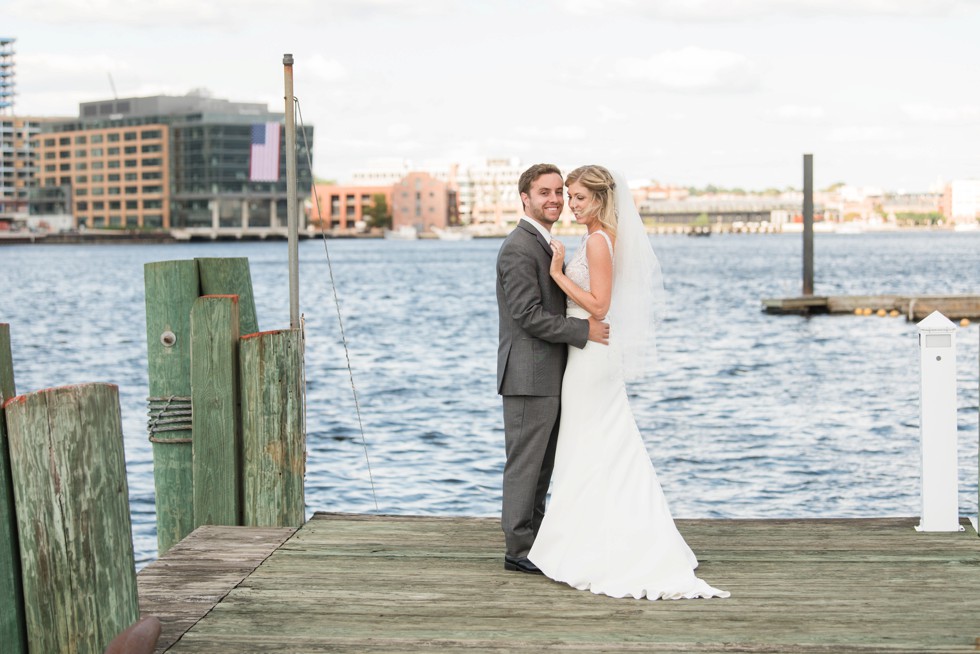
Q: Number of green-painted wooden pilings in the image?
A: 6